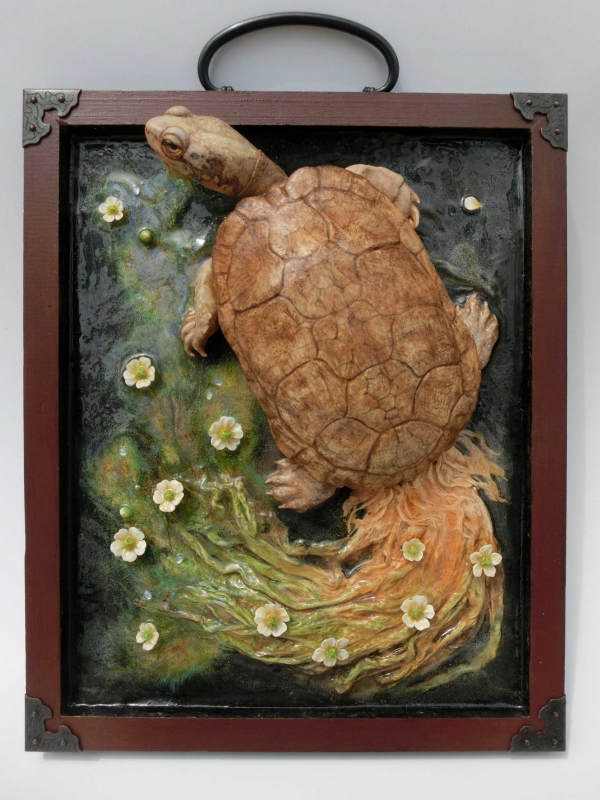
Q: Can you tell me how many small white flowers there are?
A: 11